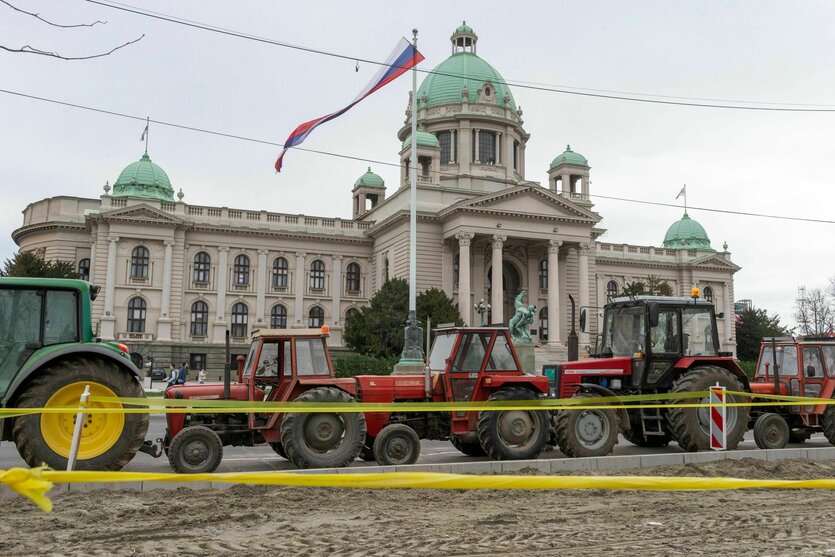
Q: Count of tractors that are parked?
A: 5